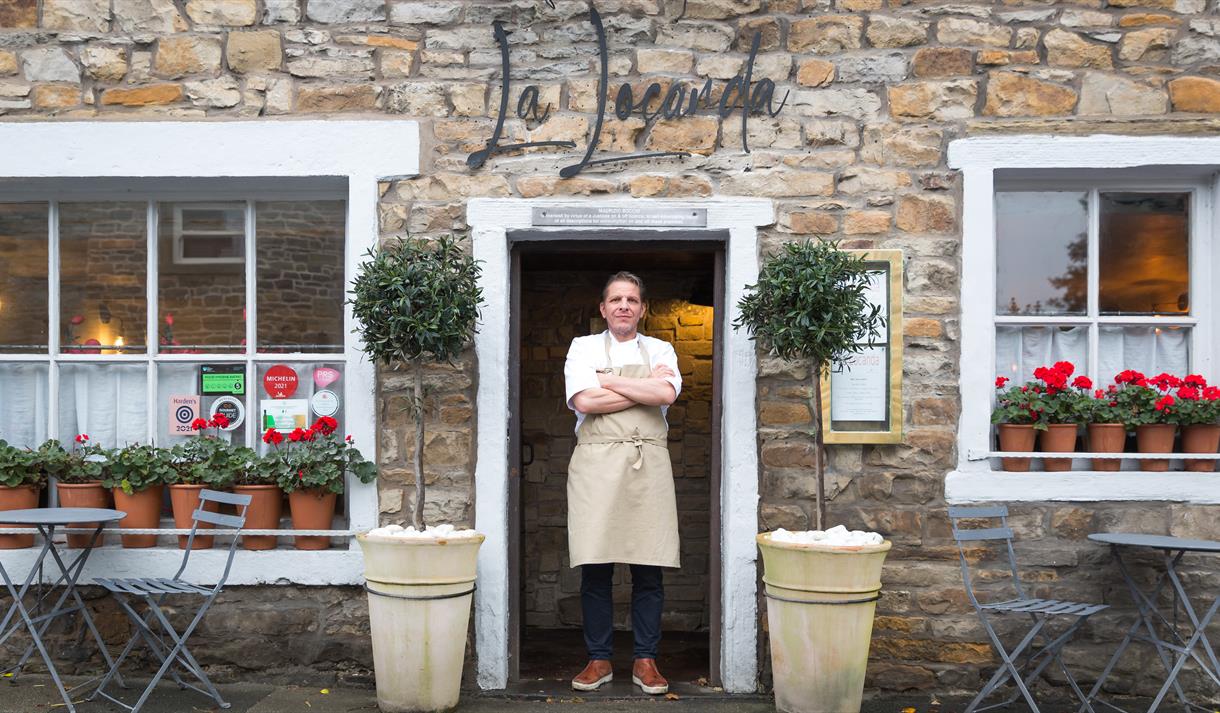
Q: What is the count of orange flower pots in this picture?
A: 11